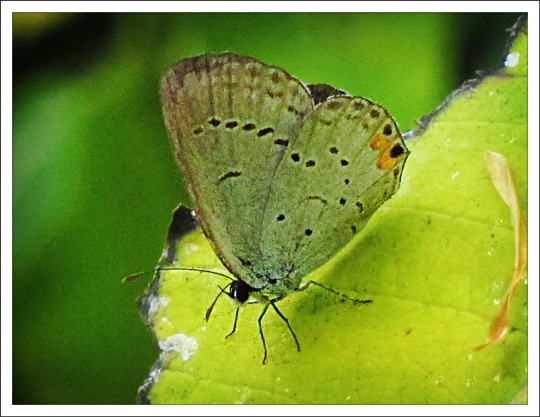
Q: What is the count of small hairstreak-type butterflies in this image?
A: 1